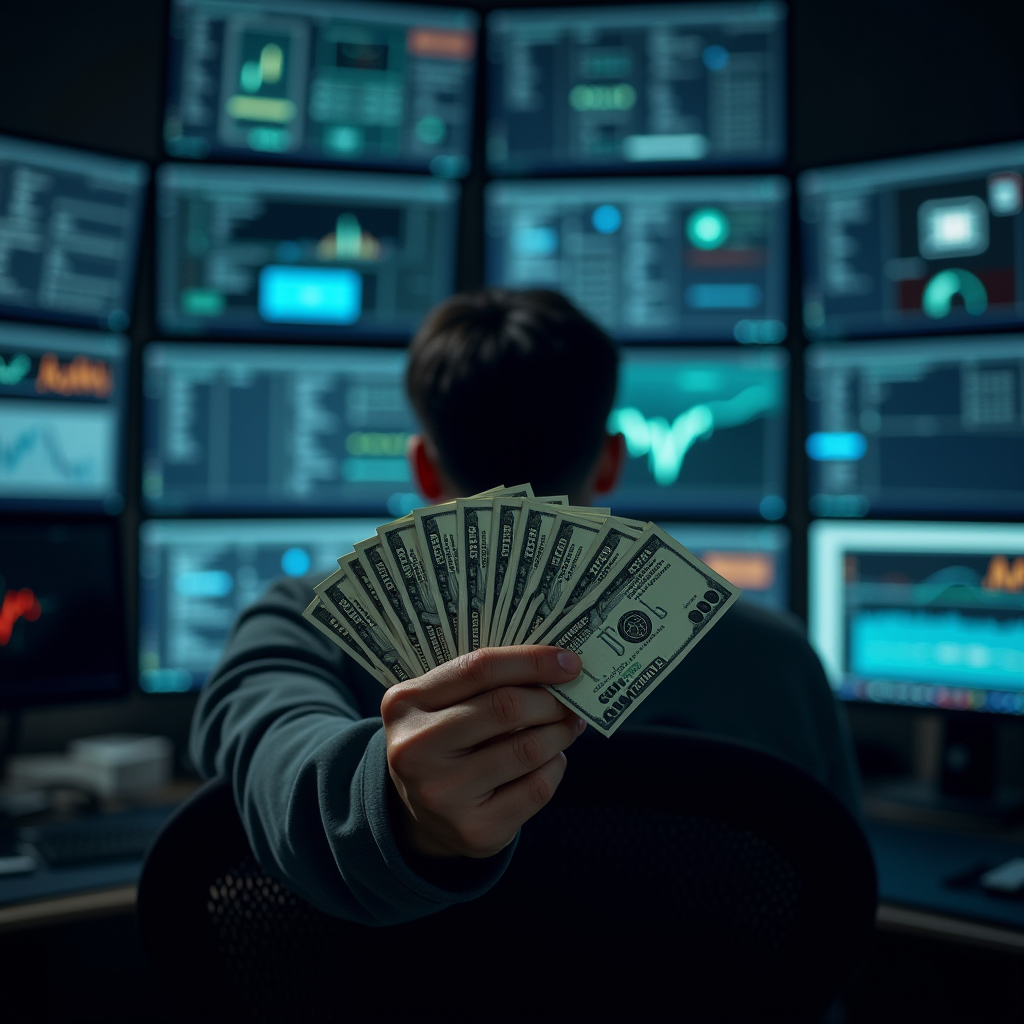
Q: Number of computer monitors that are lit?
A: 14